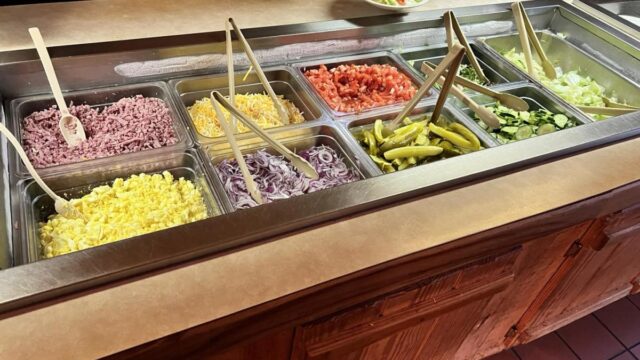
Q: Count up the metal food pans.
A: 9